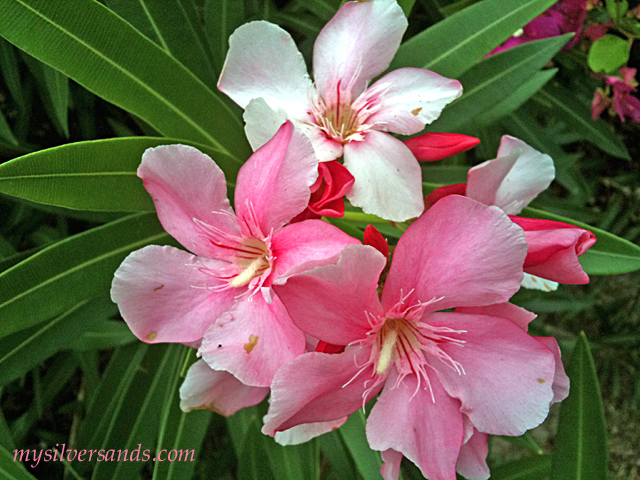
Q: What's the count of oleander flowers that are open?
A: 3